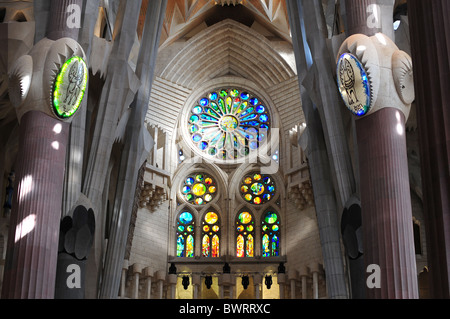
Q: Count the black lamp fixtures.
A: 7